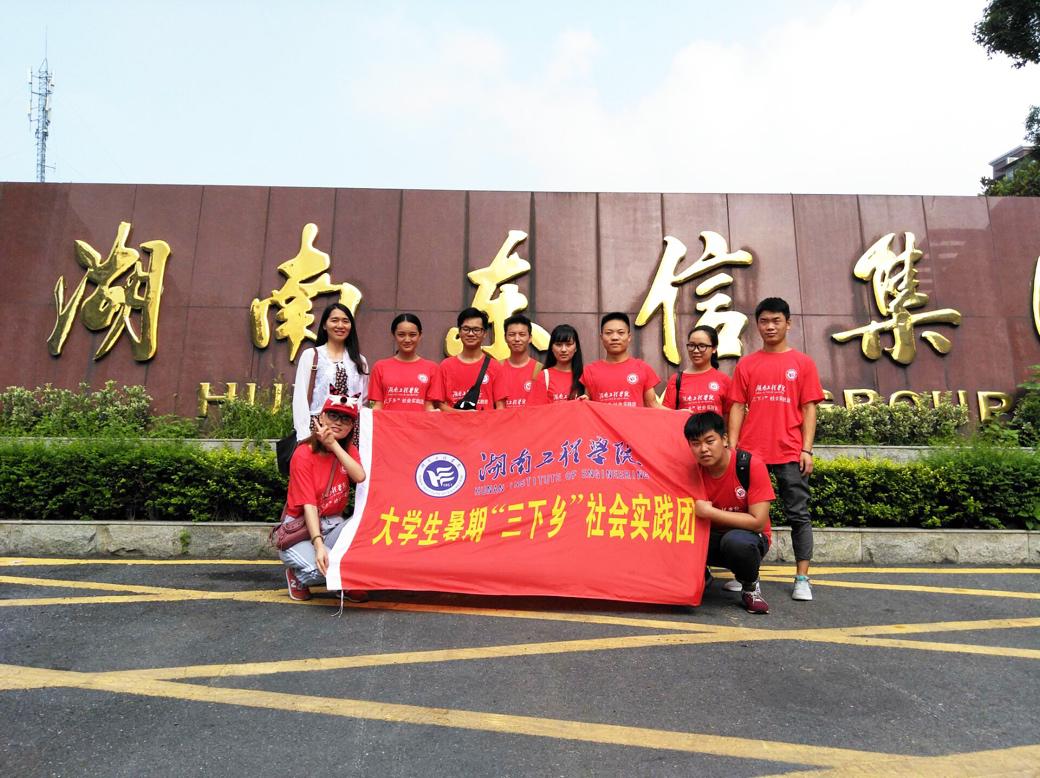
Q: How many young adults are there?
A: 10